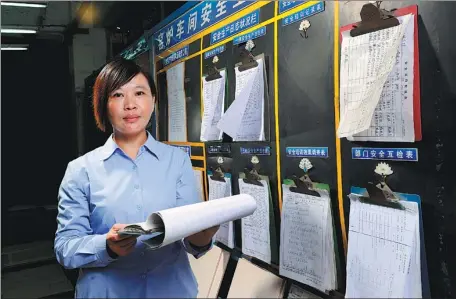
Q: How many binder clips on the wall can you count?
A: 7